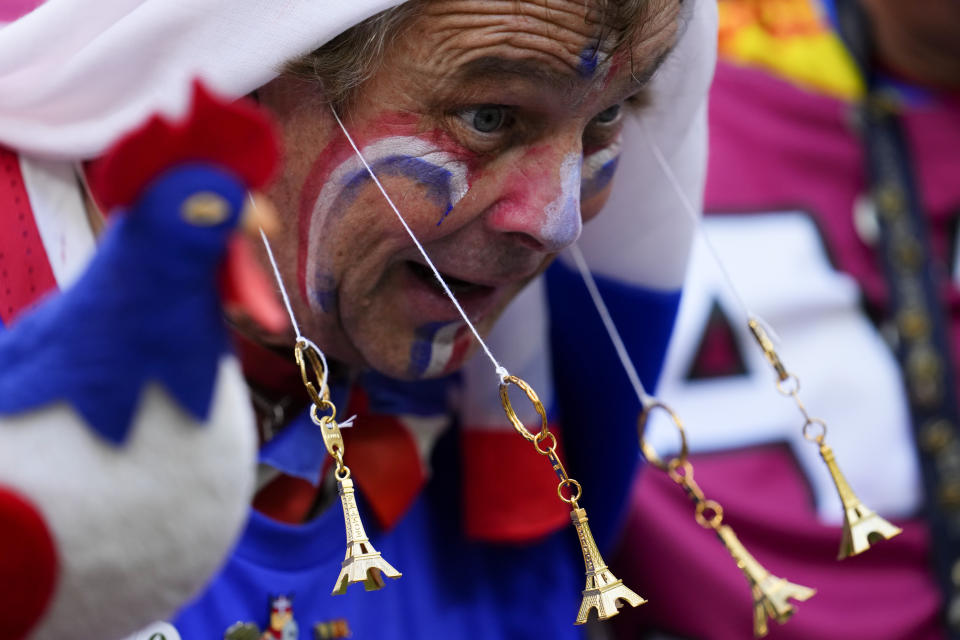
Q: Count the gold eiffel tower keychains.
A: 4